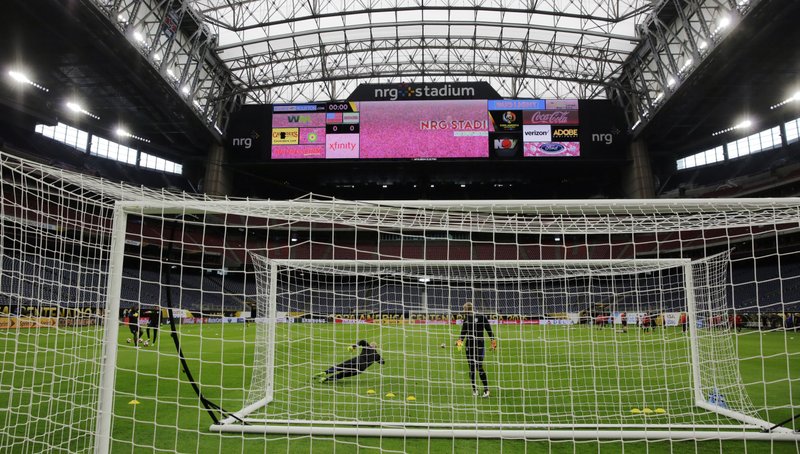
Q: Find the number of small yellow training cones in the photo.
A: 7